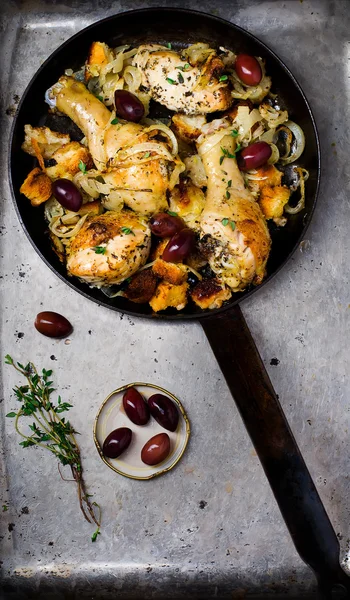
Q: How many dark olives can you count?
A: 11